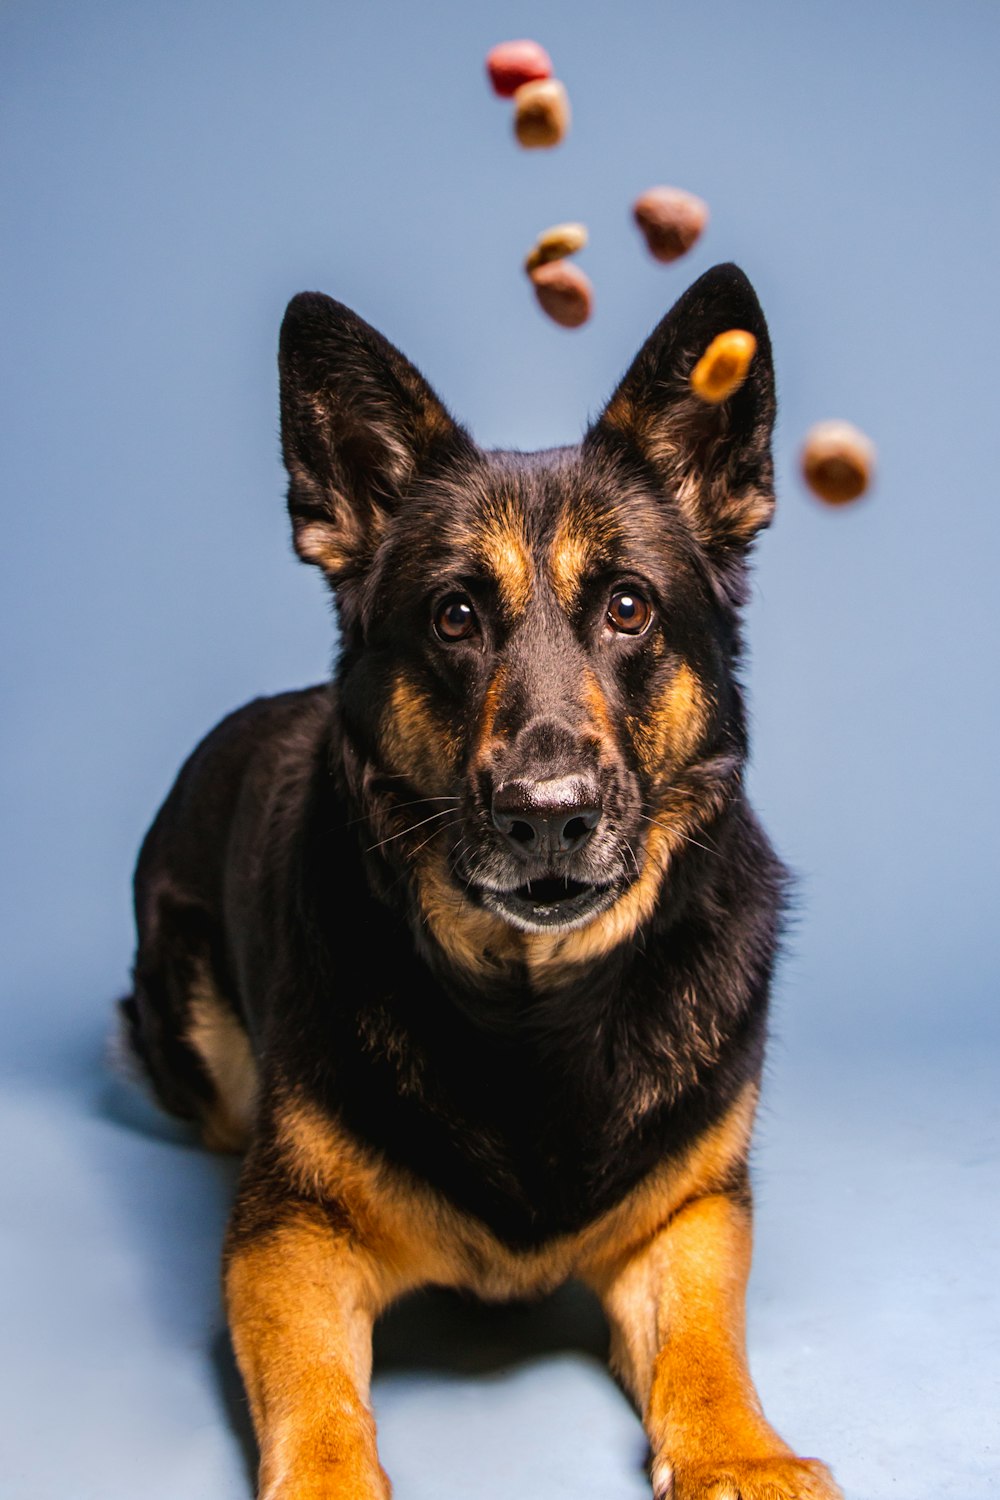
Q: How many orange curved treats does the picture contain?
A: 1